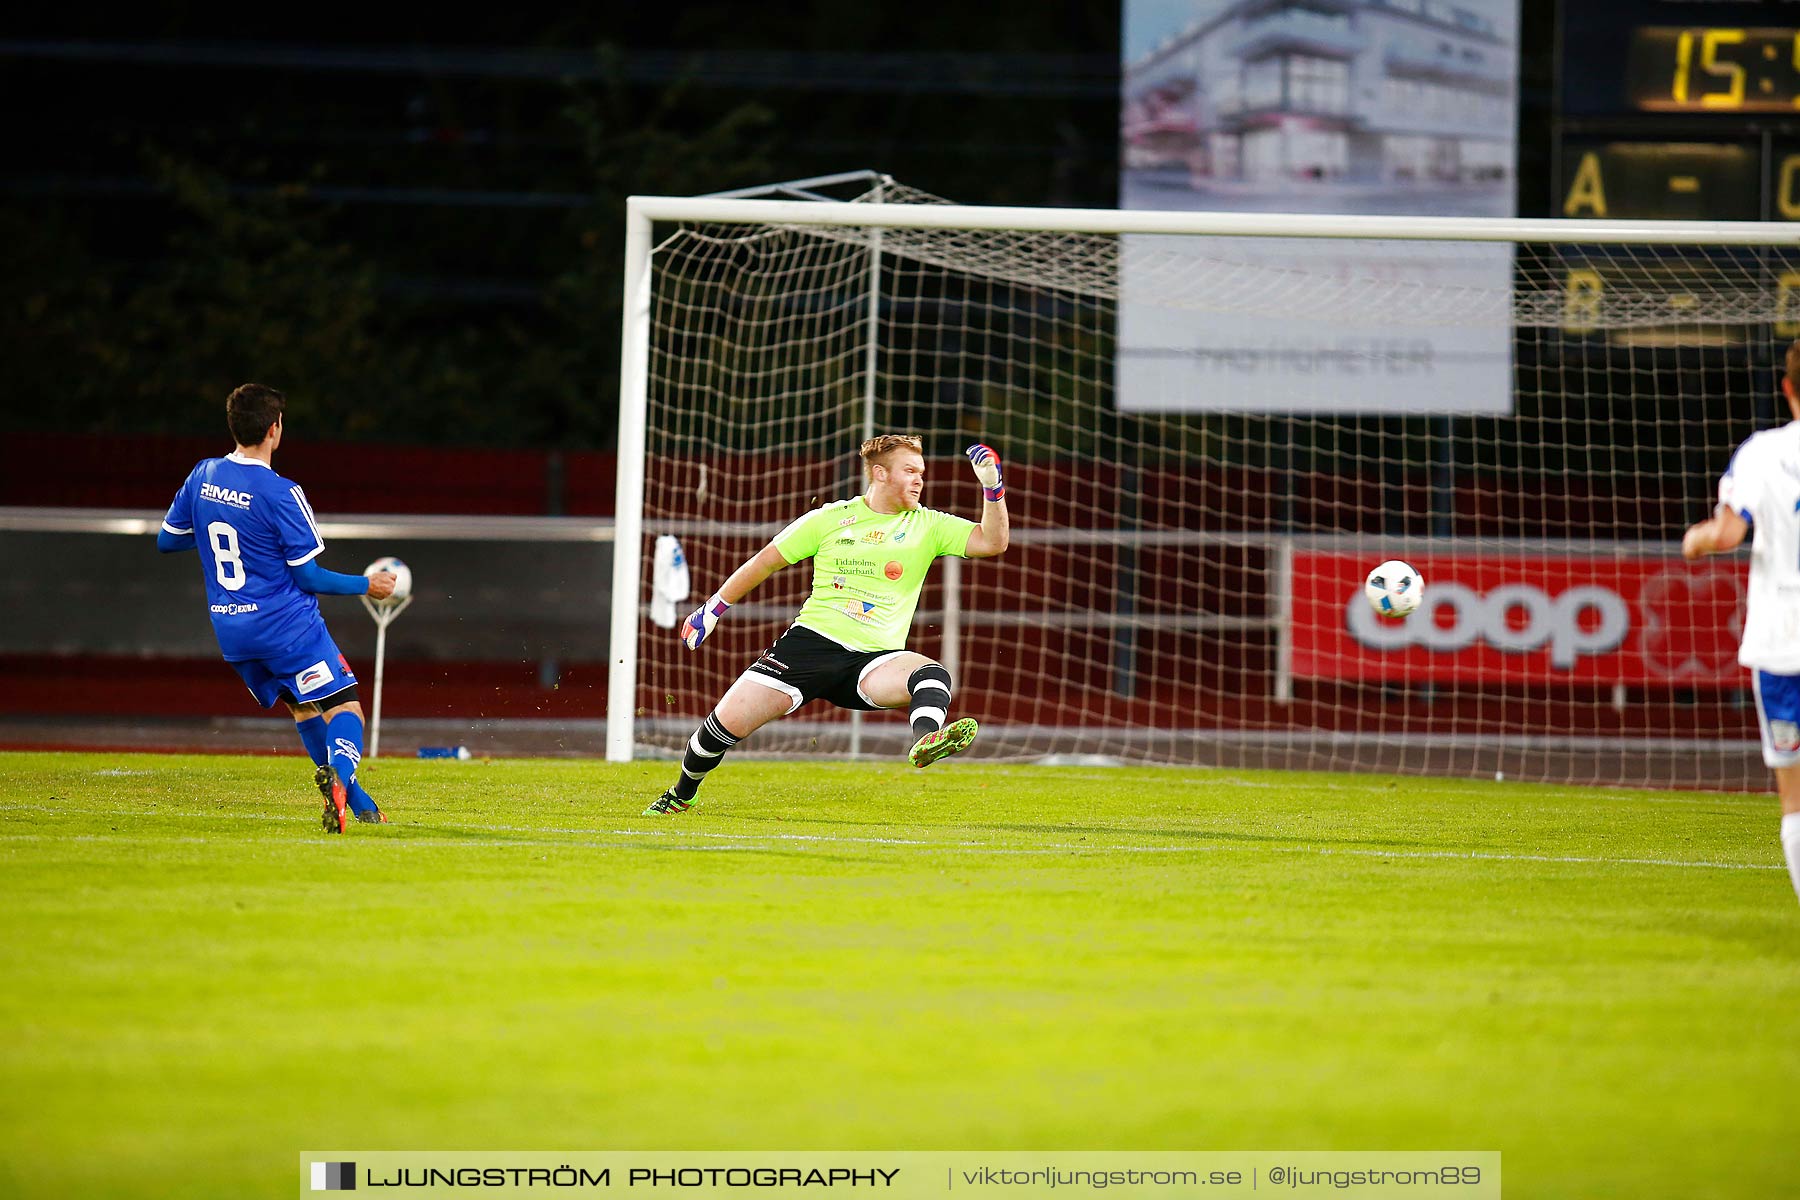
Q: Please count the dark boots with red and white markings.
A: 2